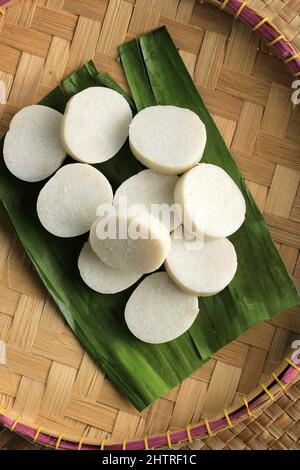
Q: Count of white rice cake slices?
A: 10